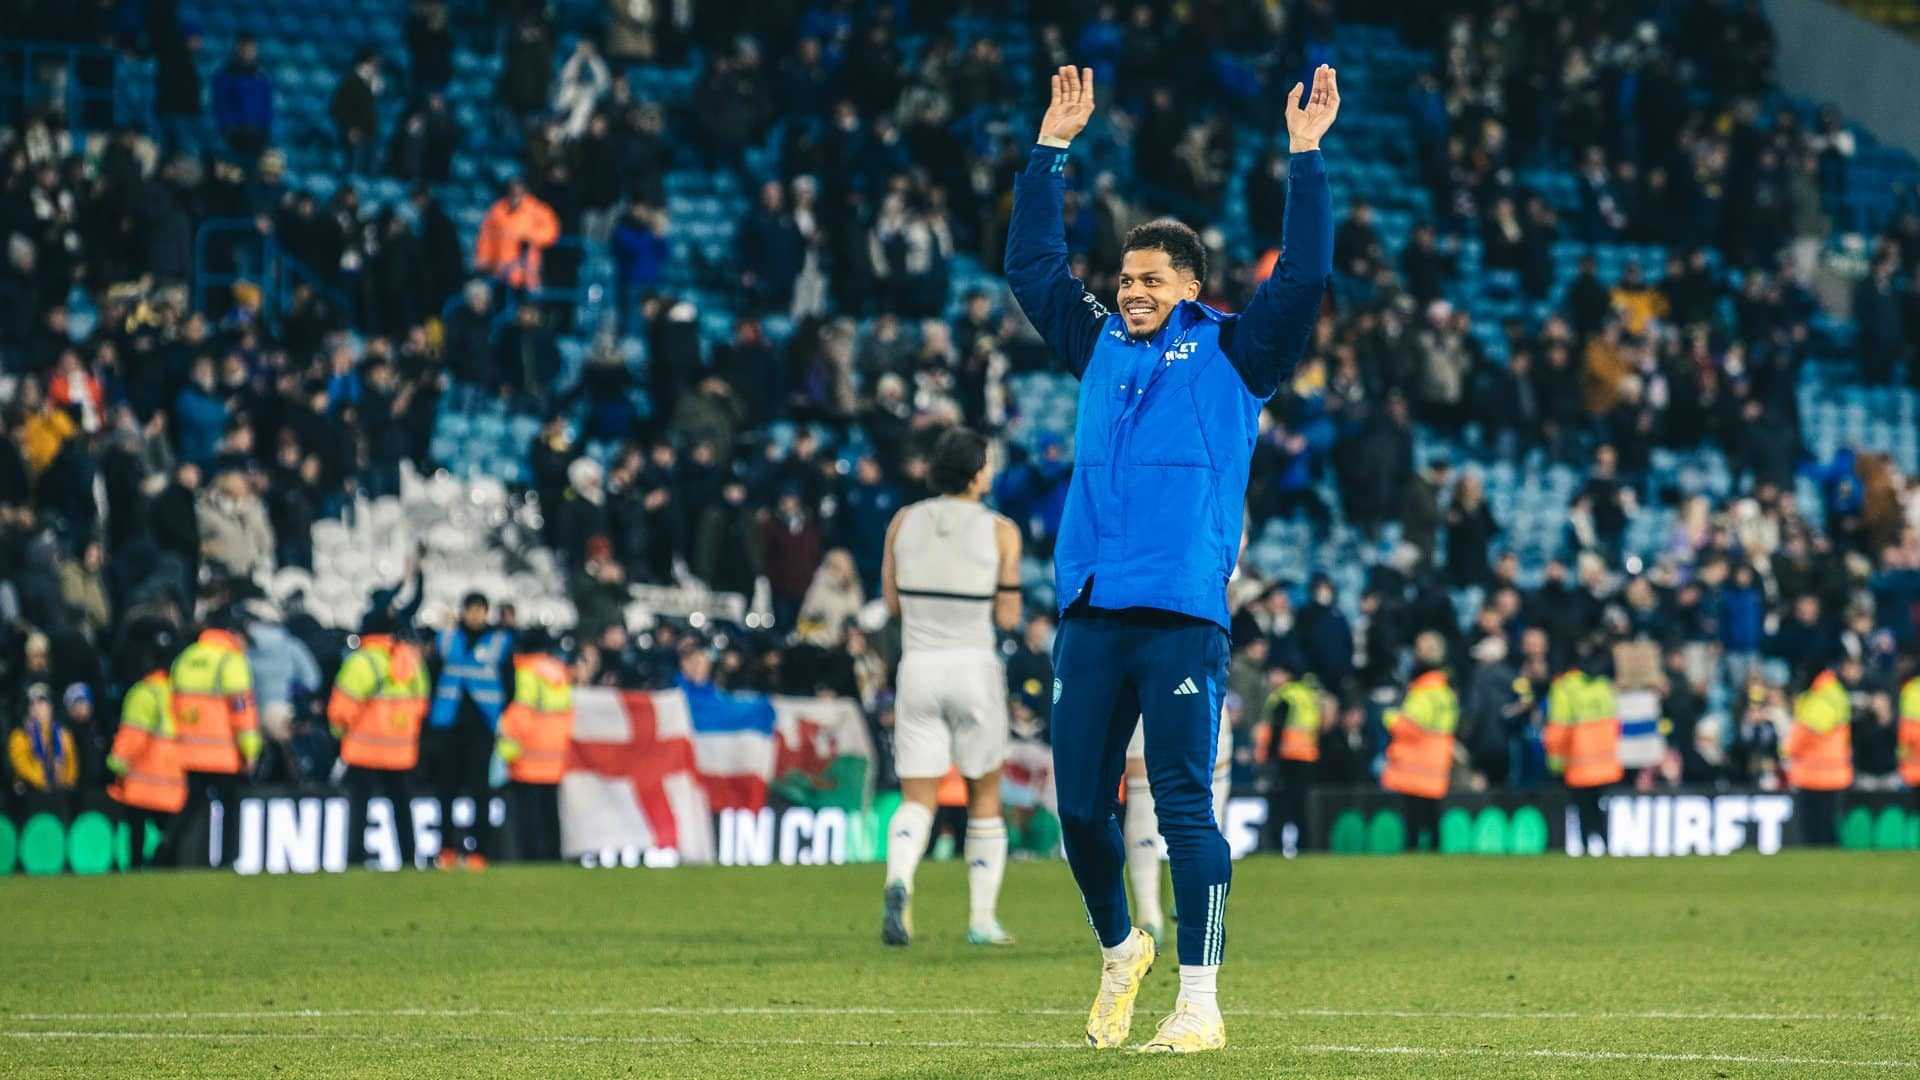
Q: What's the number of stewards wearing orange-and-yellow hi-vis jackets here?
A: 9